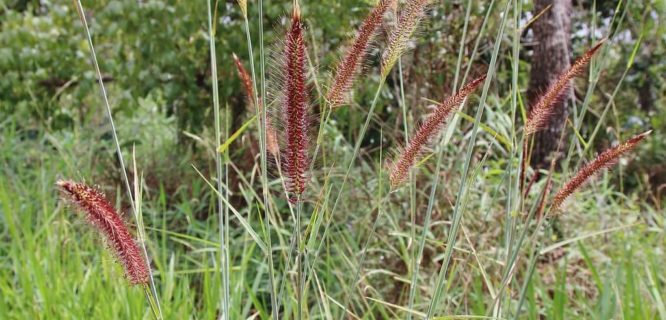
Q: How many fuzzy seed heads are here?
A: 8